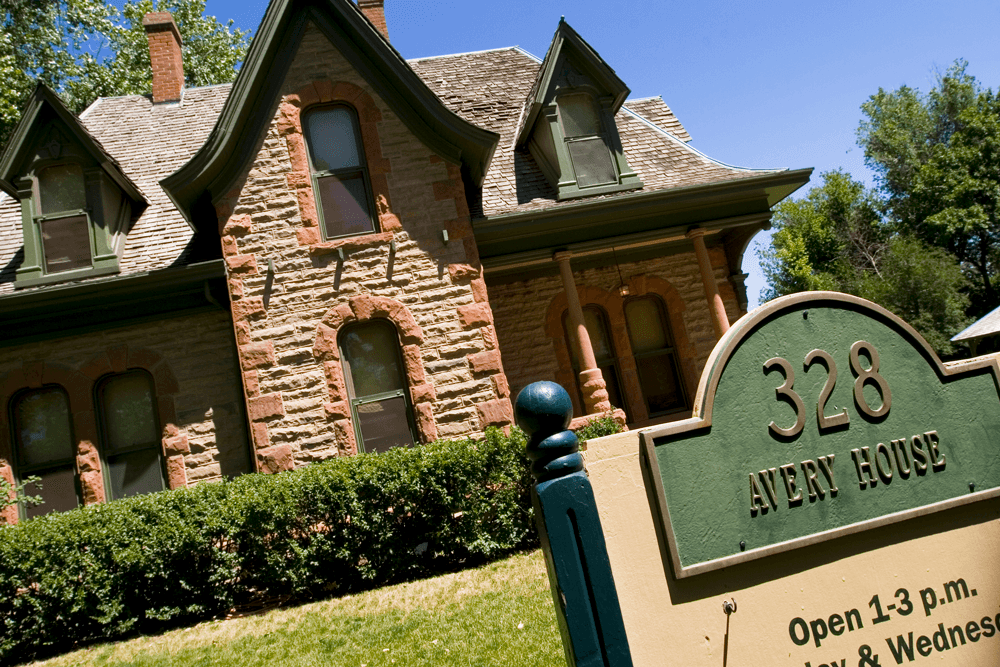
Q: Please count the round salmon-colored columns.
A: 2